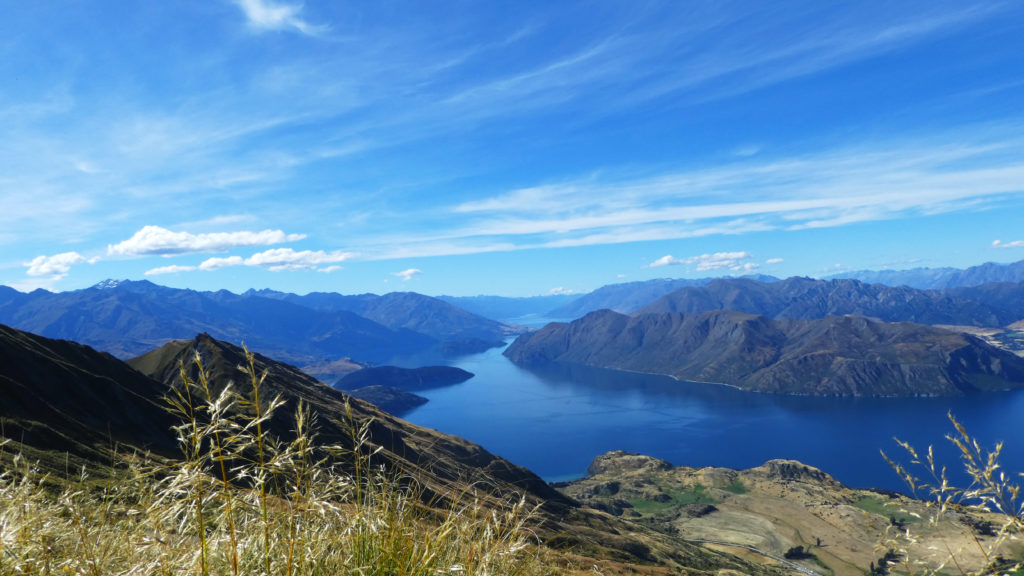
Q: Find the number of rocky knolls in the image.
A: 2